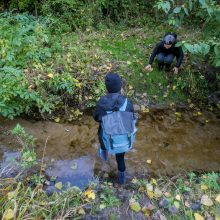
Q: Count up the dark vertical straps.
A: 2